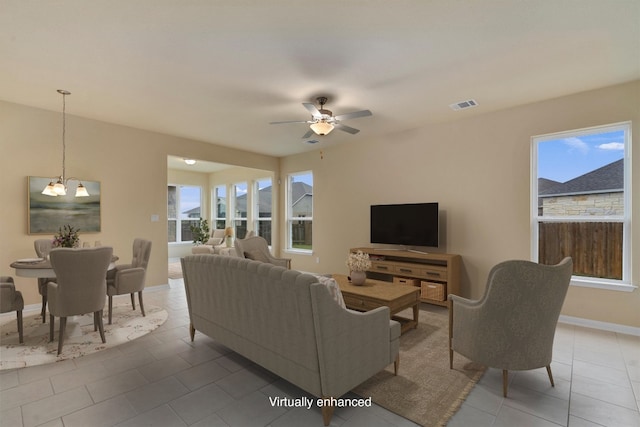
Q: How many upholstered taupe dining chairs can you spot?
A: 4